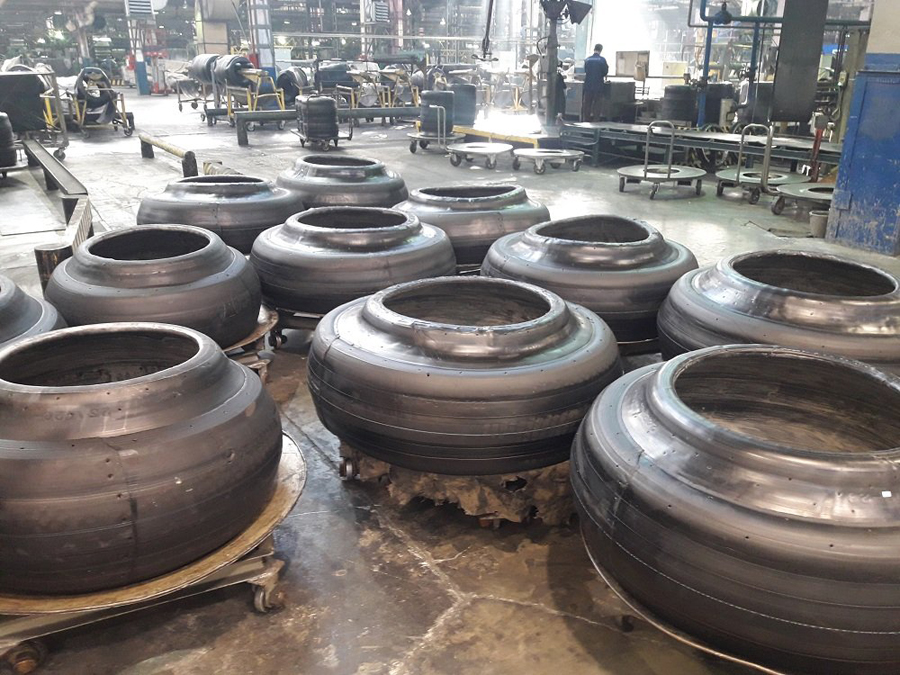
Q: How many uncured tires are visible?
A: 11